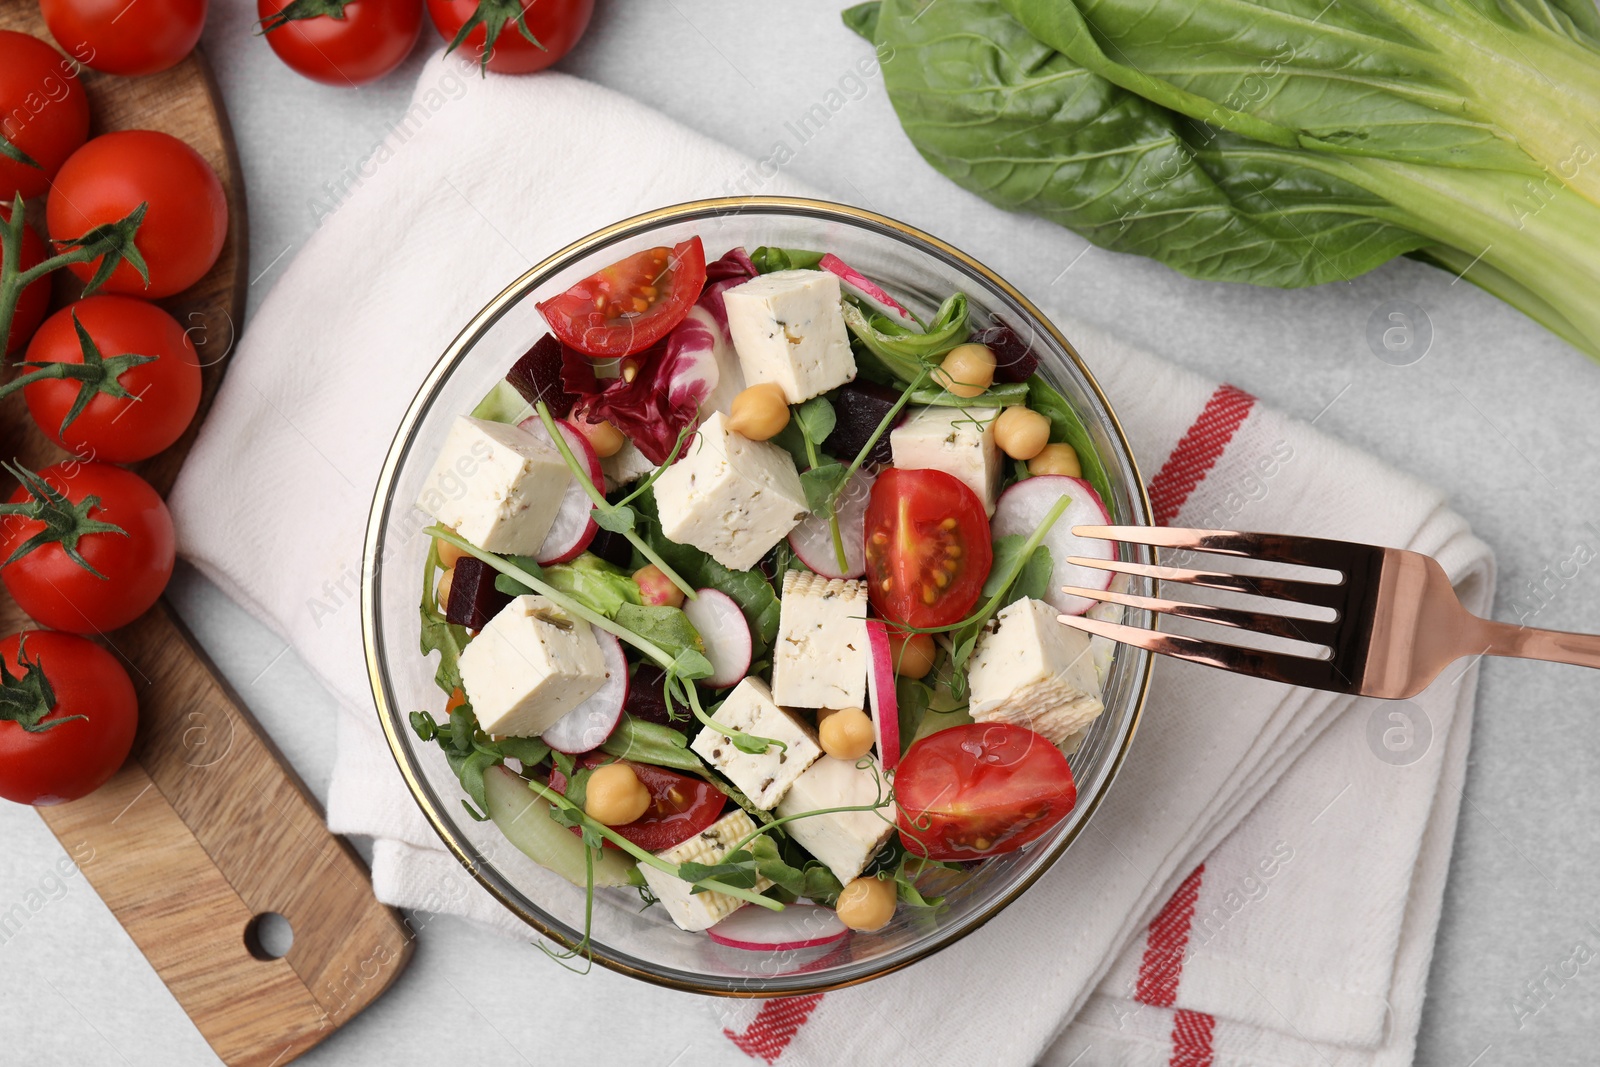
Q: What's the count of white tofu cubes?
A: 10